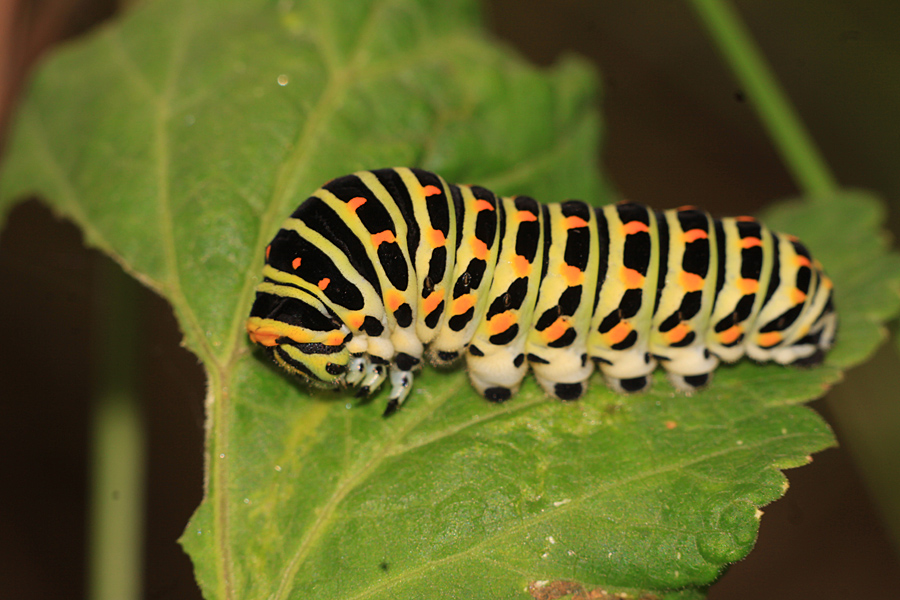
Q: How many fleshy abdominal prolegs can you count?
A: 4